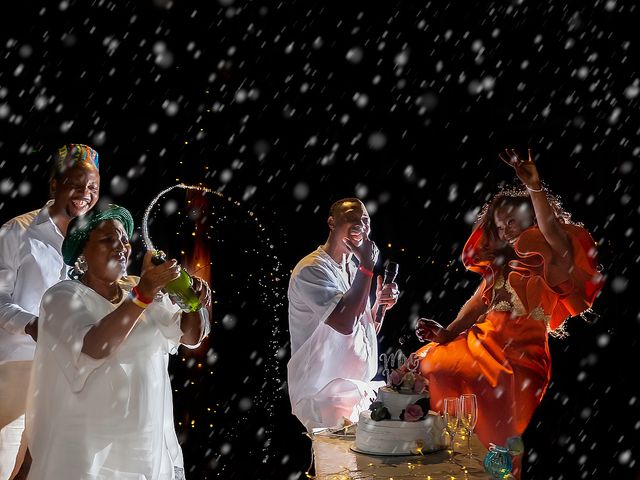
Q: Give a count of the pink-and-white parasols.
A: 0